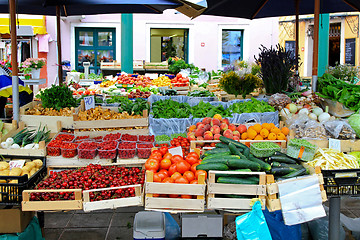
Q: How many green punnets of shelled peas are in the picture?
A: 4